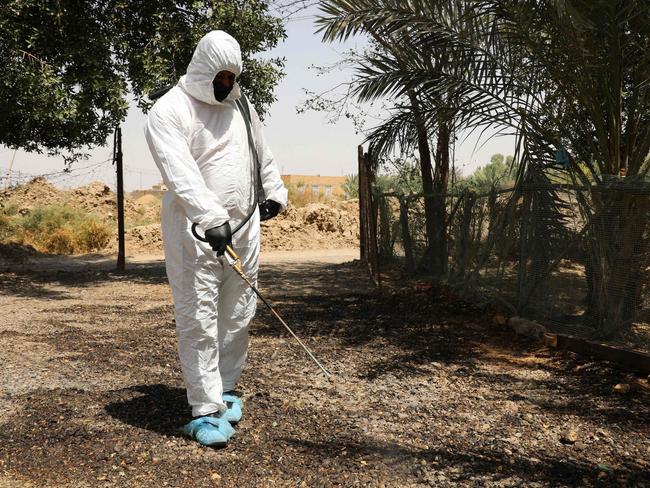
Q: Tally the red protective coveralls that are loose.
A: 0